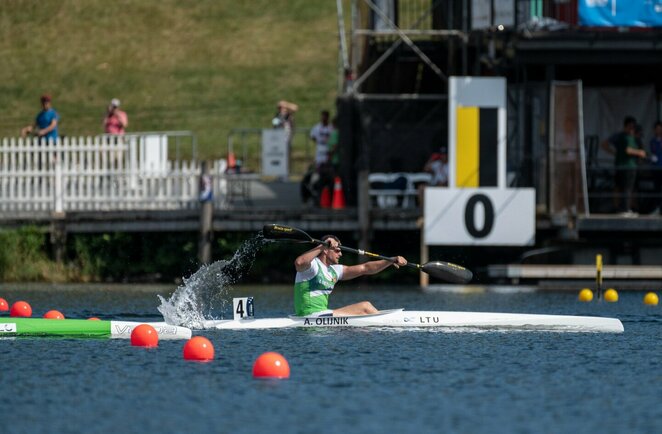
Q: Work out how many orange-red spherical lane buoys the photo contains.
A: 7